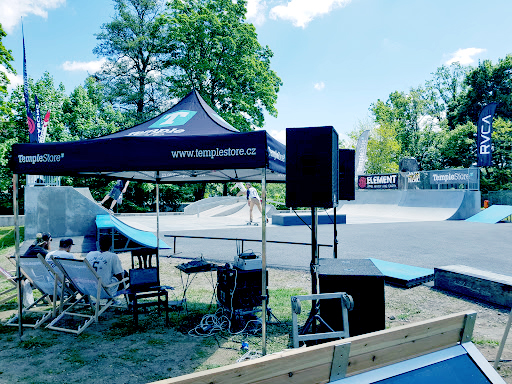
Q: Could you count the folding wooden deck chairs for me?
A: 3